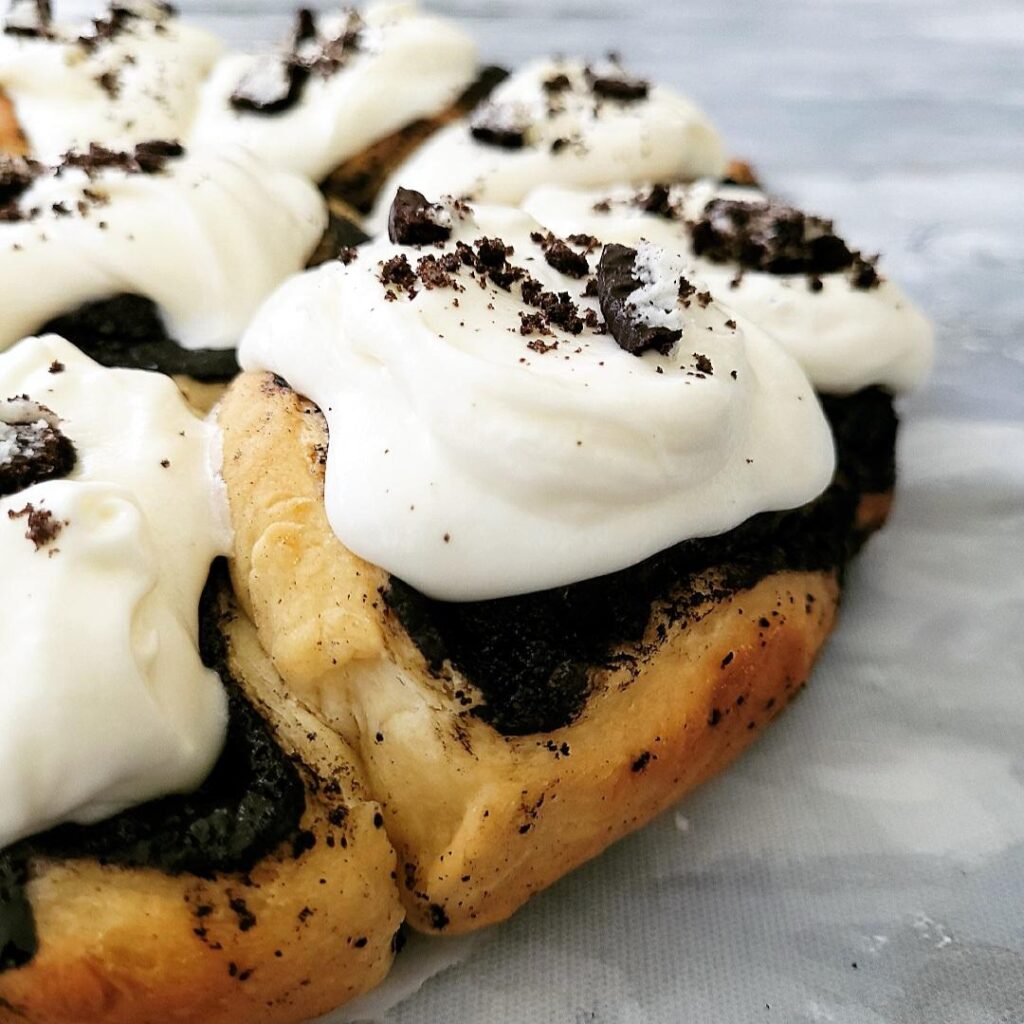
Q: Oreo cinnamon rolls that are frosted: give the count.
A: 7